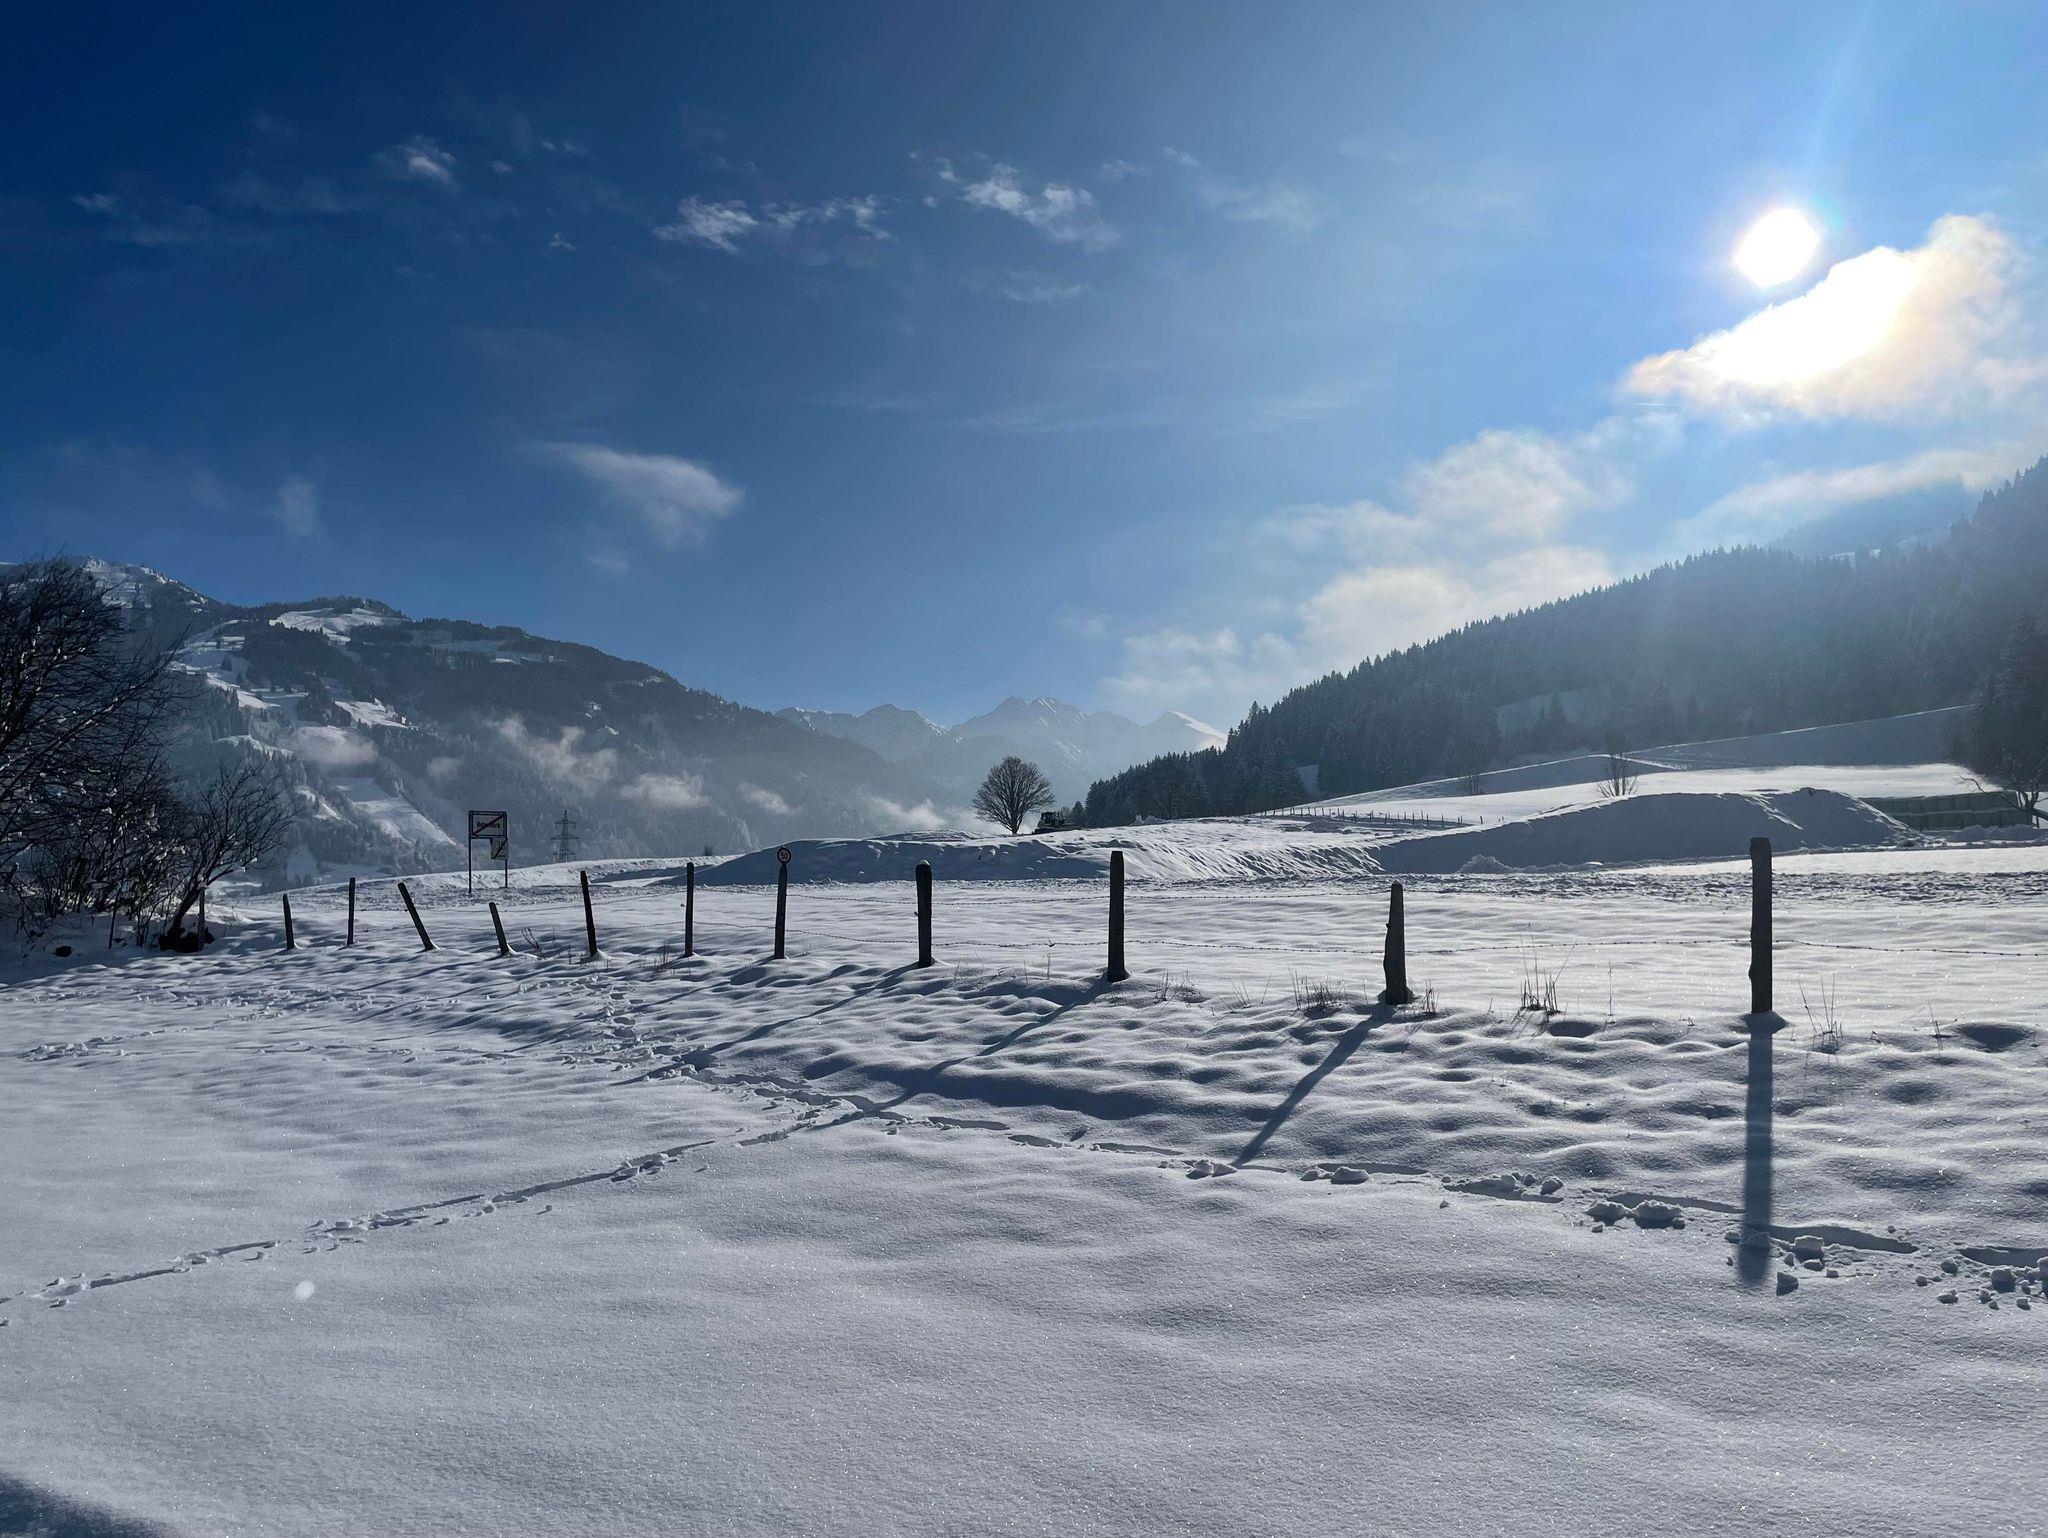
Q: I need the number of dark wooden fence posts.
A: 11